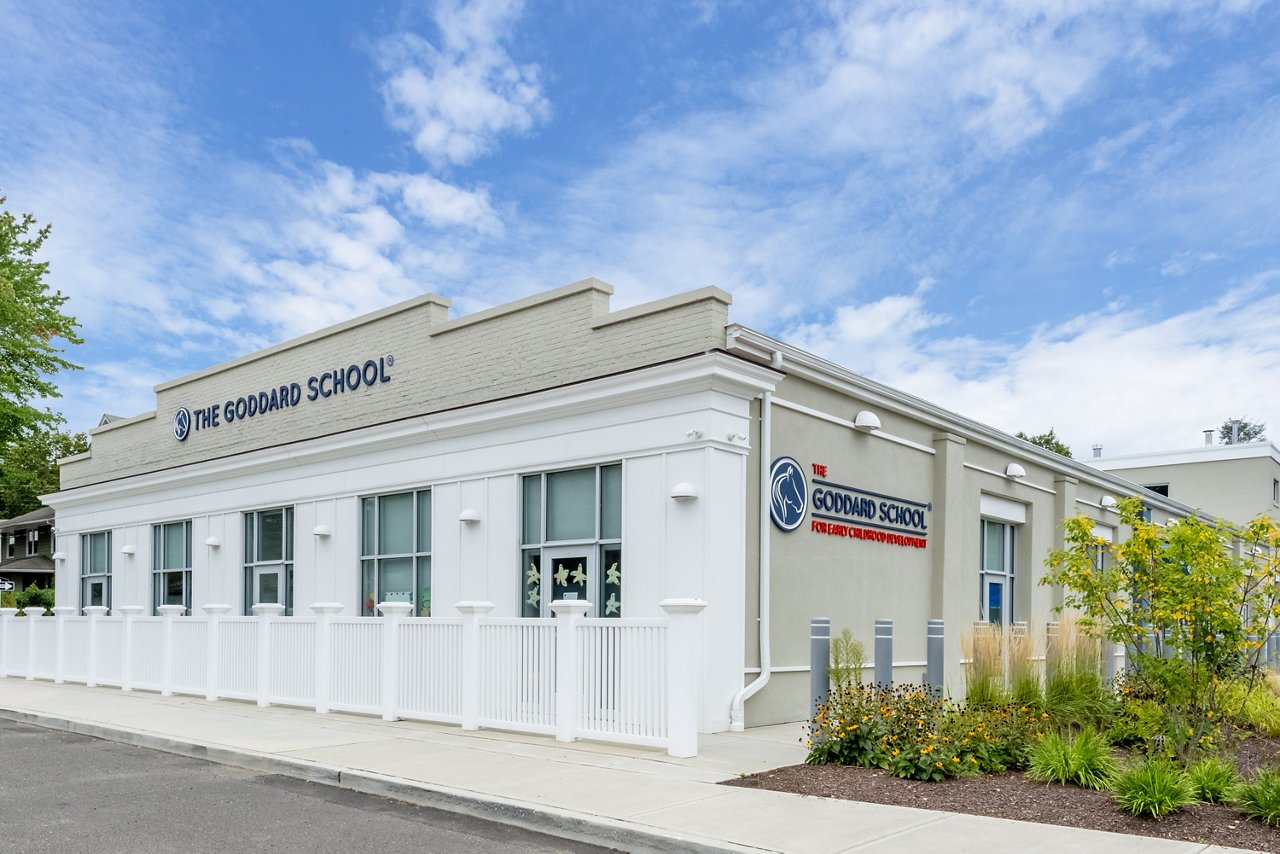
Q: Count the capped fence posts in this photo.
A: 13